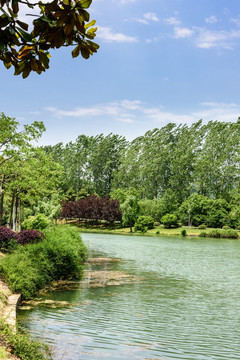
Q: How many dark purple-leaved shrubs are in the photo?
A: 2